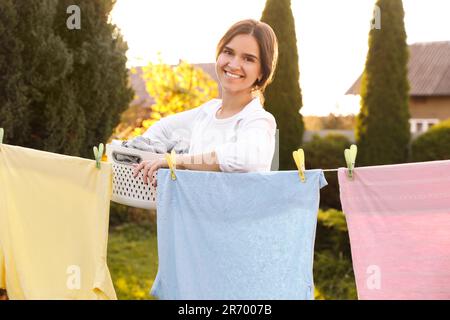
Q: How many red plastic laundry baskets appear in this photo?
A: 0